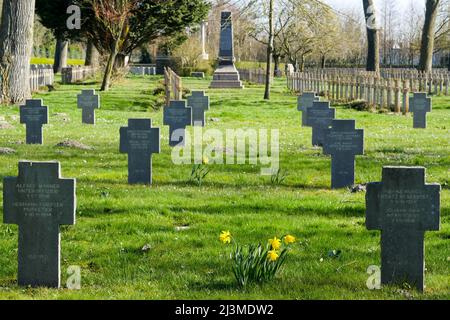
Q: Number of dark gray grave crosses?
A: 11